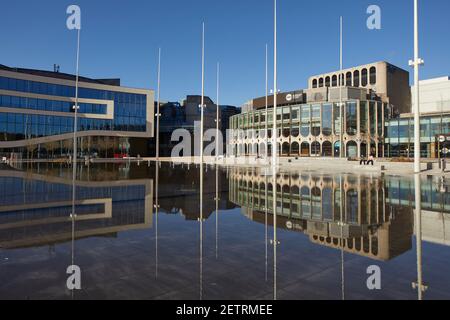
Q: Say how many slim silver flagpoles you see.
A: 8